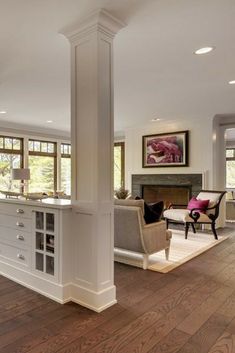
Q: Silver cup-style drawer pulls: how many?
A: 4